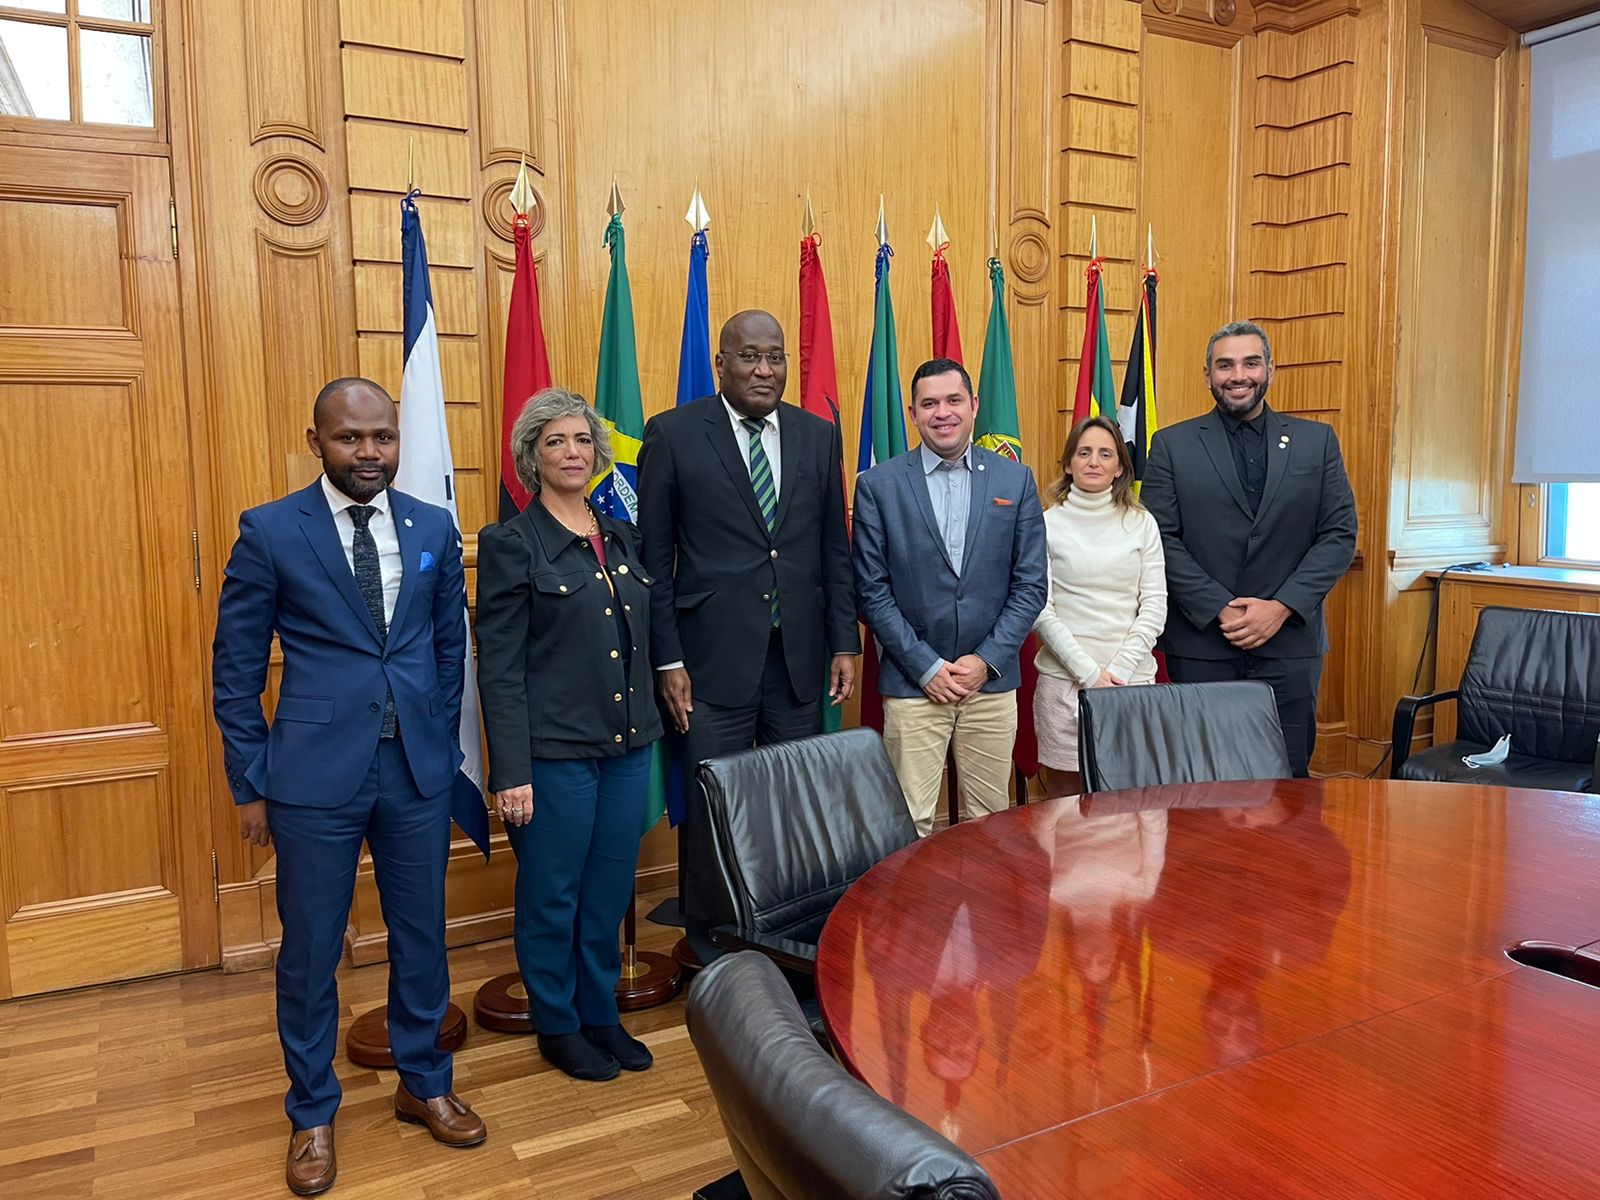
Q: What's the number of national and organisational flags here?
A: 10